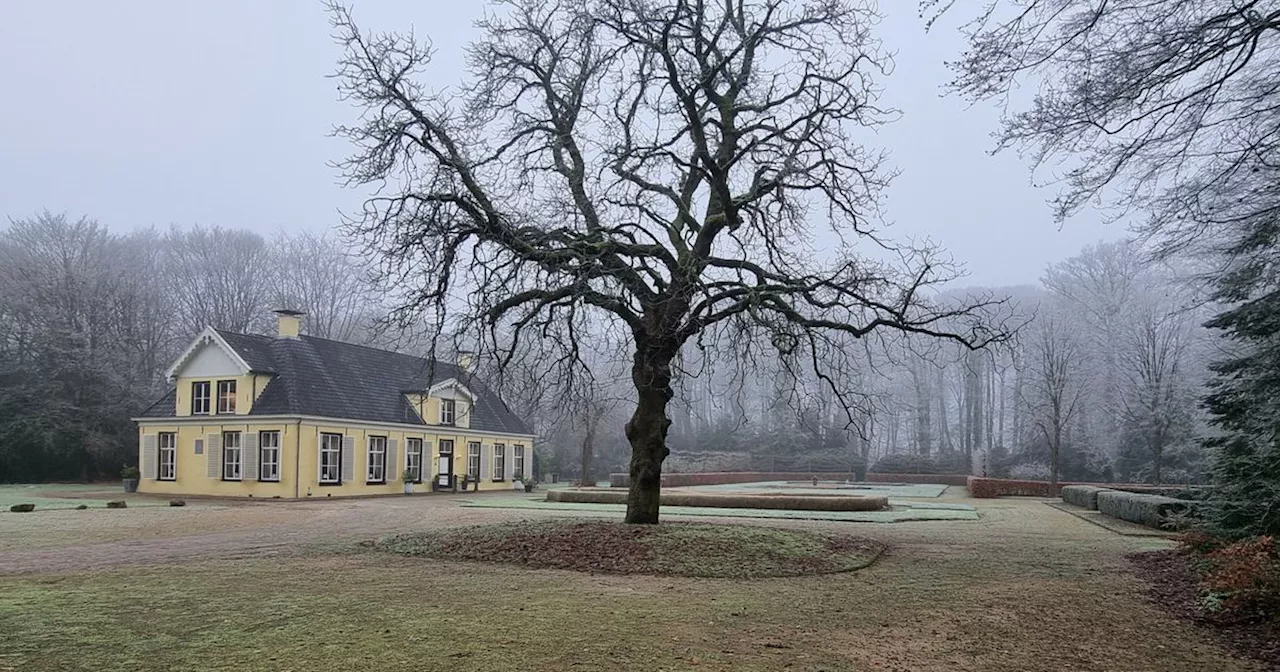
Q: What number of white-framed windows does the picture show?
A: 12